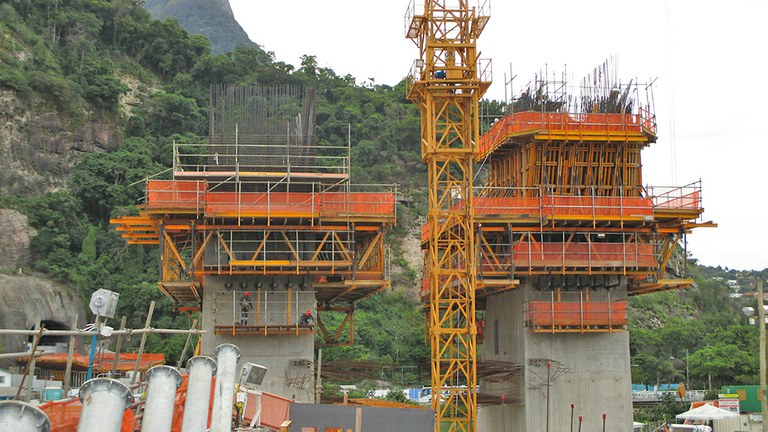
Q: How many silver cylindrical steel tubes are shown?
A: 5